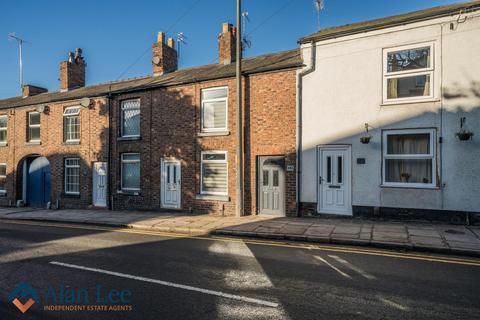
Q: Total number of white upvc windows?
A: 11